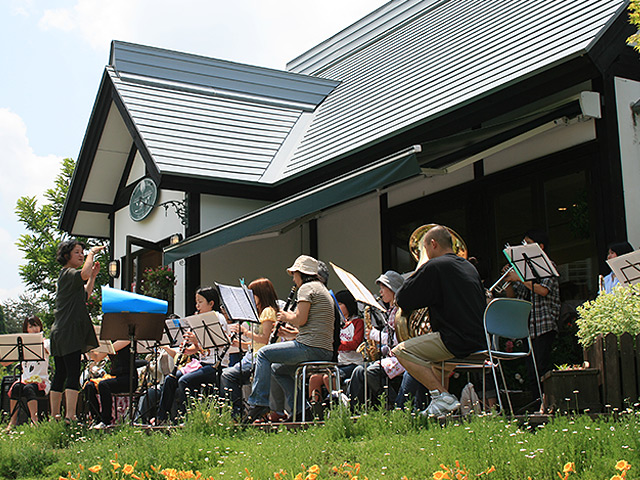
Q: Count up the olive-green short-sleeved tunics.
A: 1